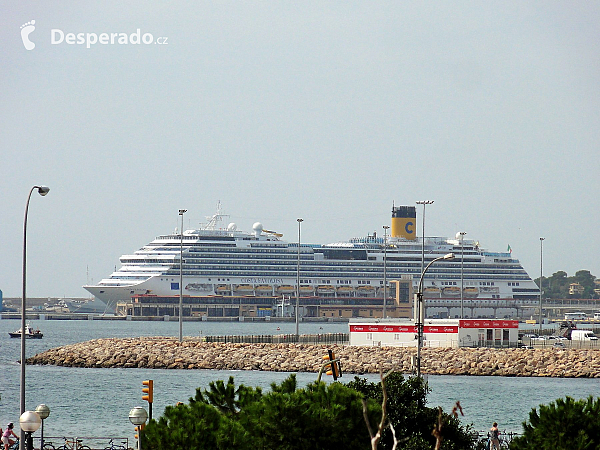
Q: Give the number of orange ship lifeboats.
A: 12